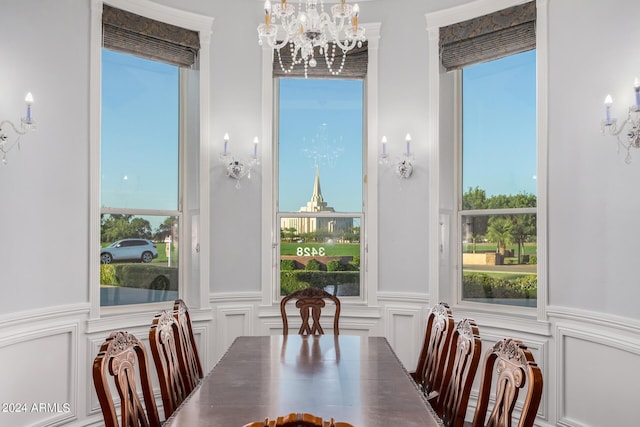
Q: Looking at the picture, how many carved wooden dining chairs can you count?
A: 8